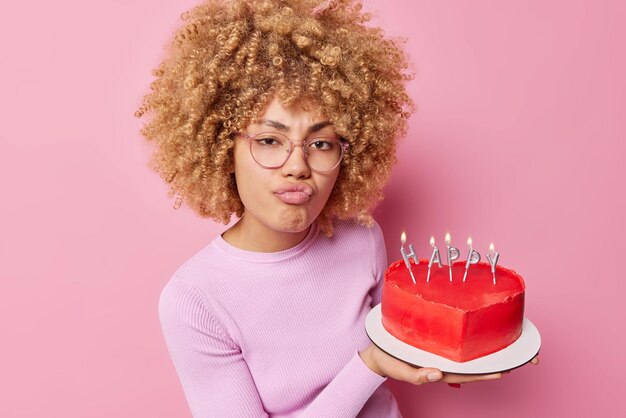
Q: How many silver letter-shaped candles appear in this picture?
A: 5